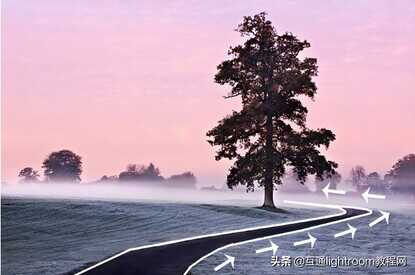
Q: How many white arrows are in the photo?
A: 7